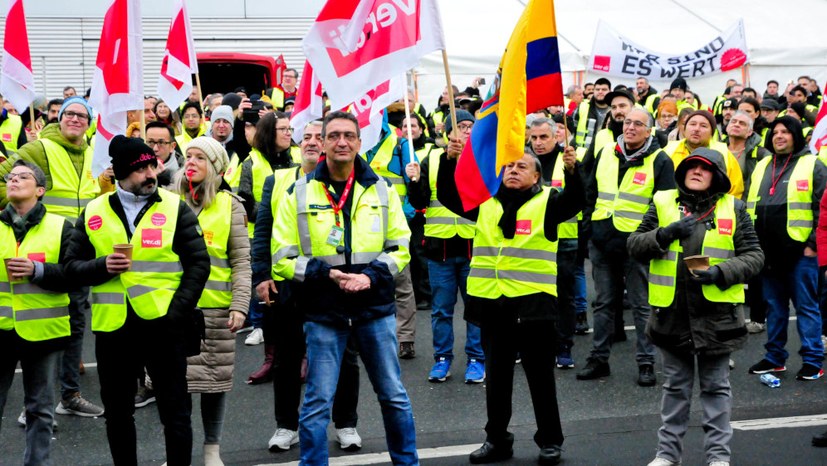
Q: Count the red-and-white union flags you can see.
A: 7